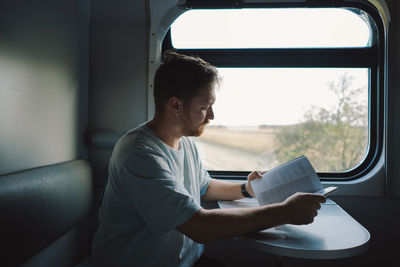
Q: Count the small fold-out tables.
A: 1